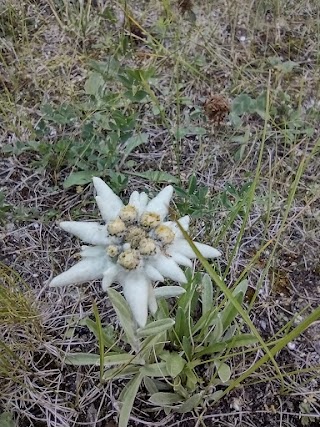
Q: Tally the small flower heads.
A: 8